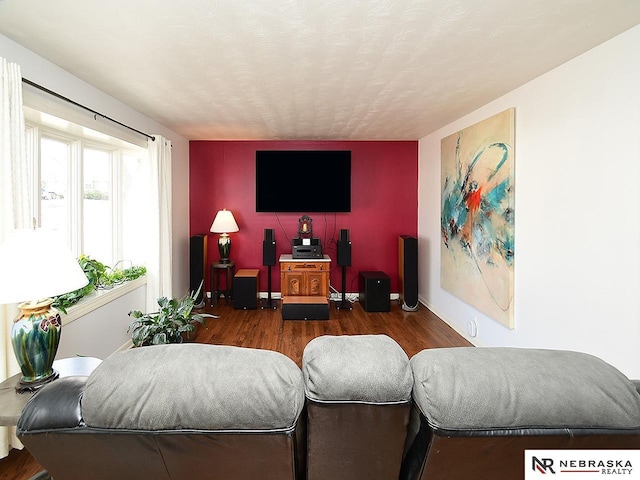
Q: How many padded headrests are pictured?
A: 3